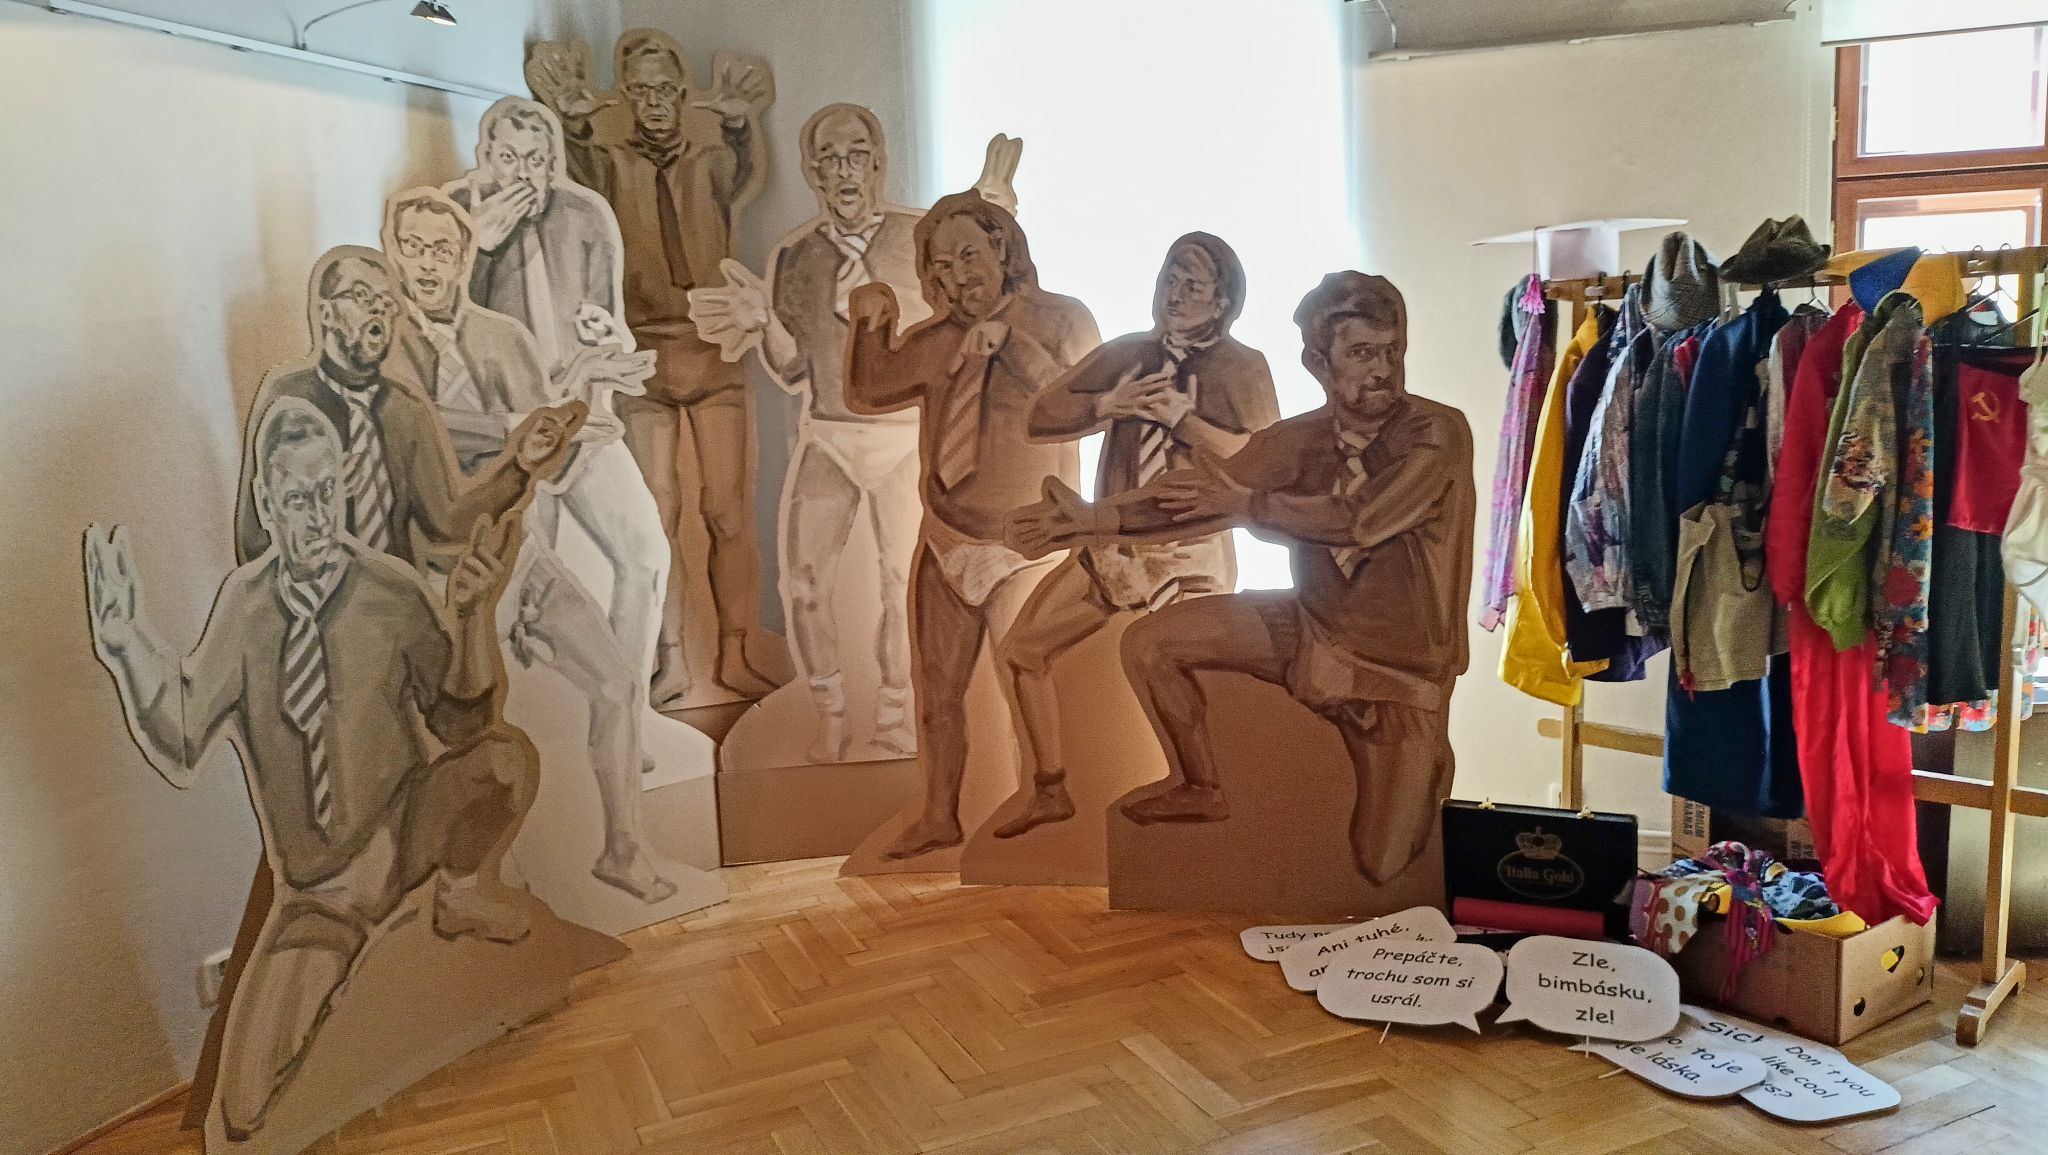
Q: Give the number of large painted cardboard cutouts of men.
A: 9